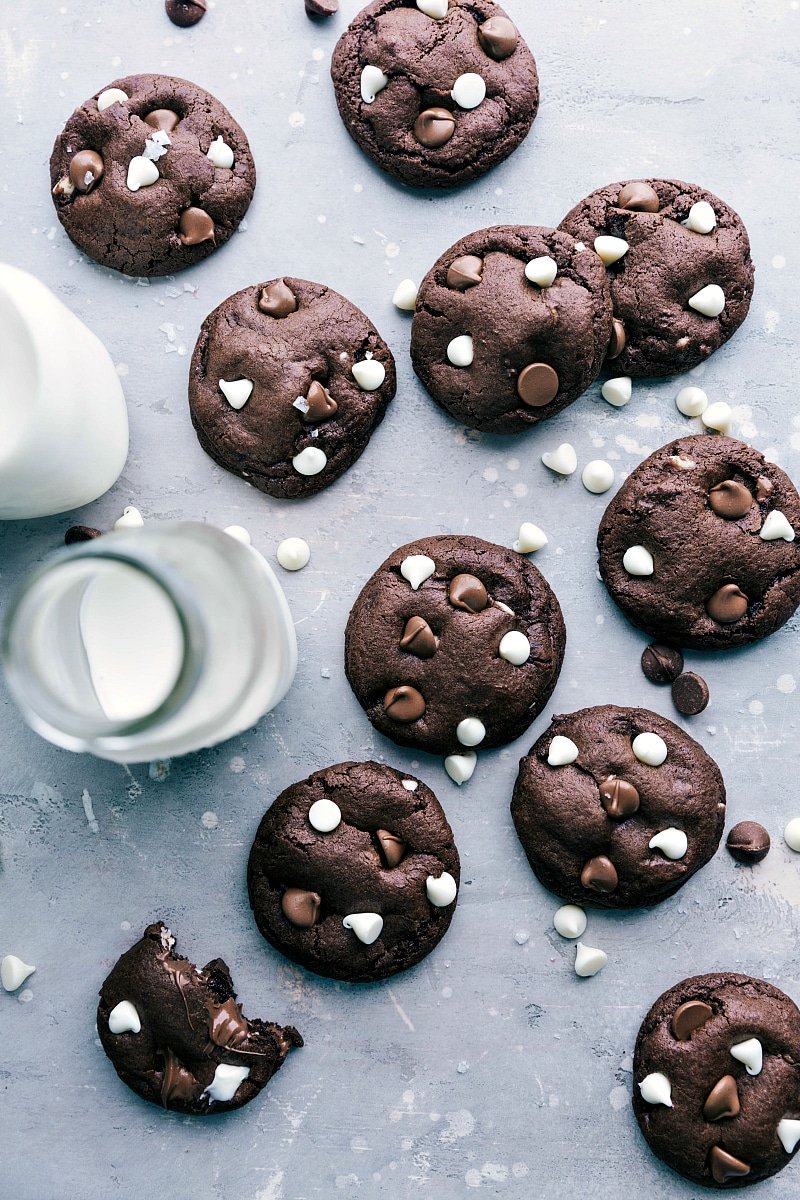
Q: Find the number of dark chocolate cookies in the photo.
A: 11